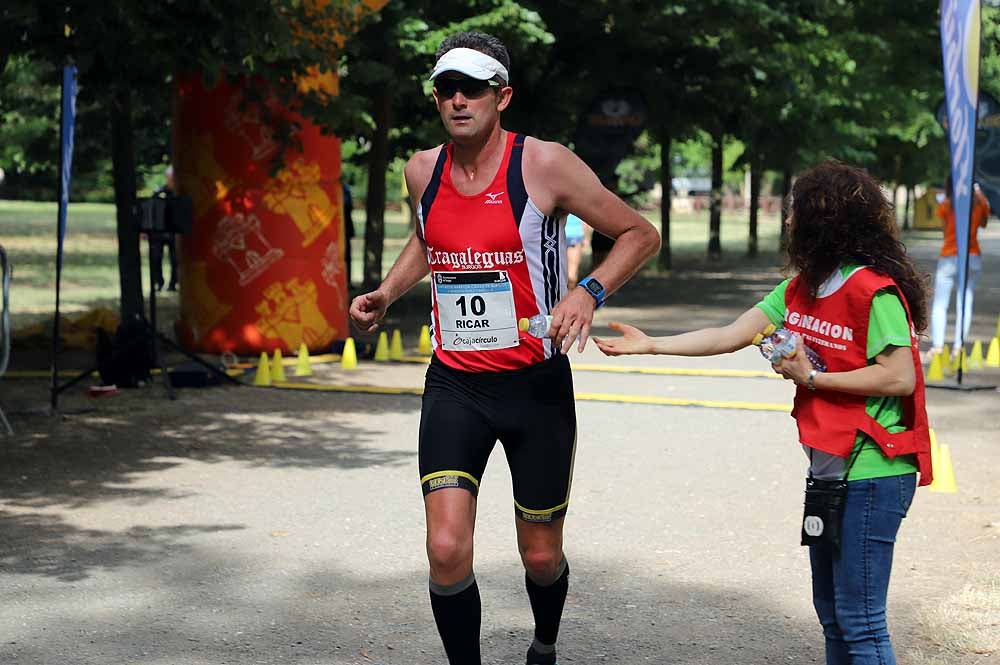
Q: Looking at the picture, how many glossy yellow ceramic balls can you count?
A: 0